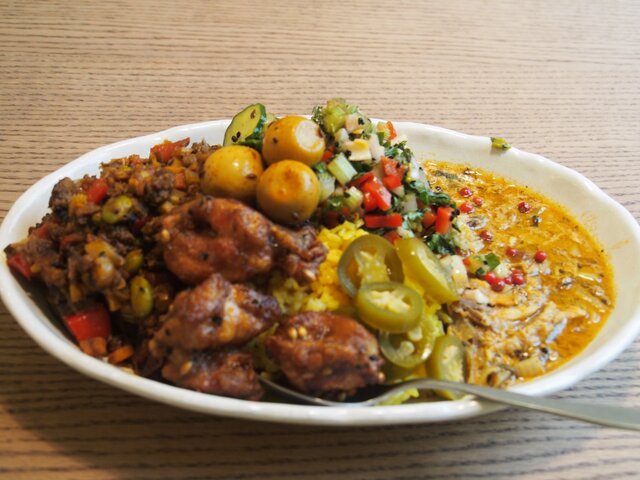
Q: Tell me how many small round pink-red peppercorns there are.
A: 12